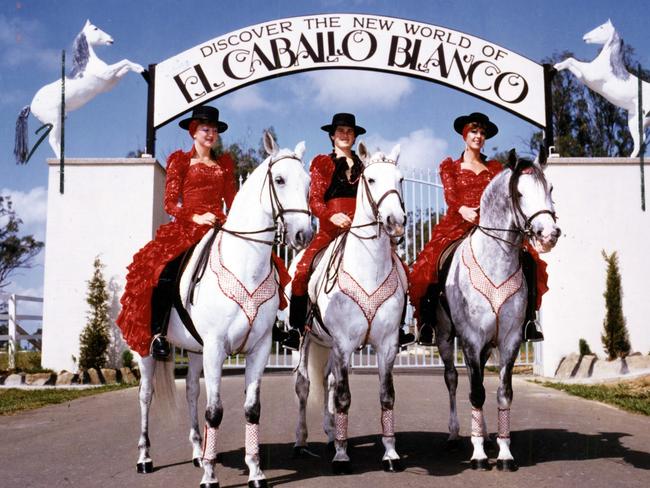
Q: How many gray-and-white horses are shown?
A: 1